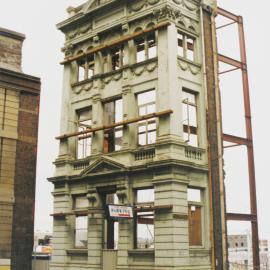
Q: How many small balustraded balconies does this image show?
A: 3